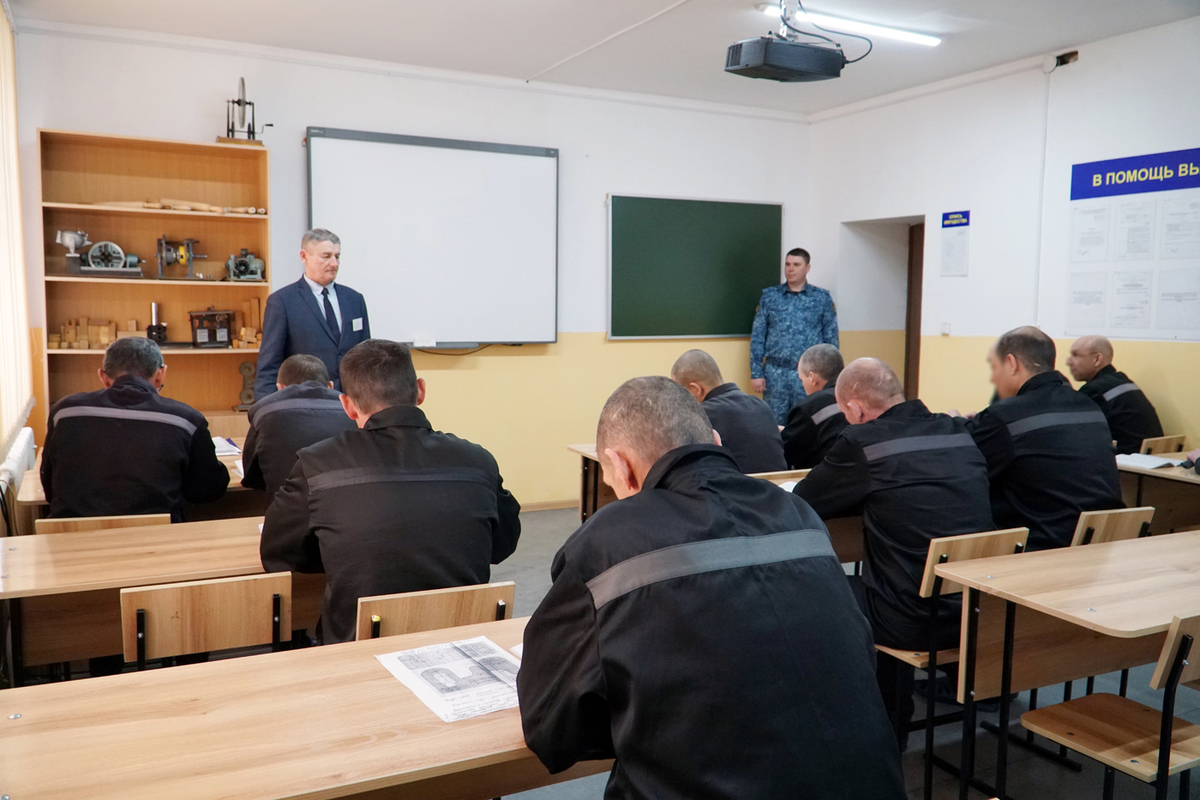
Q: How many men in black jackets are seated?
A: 9